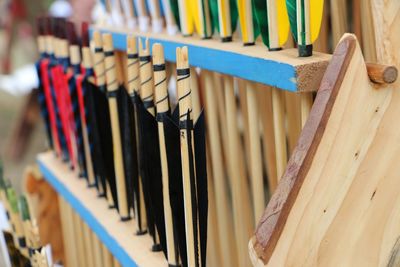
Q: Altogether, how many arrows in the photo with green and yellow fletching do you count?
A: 6